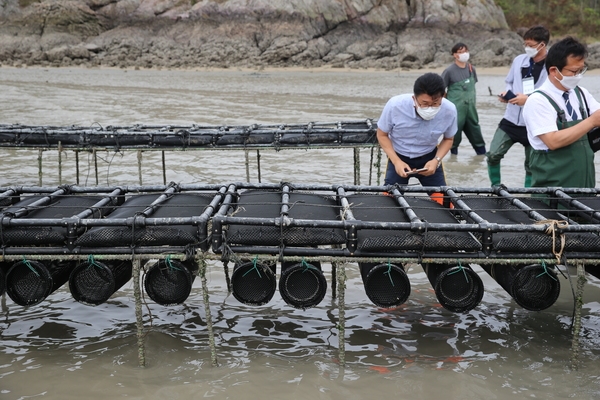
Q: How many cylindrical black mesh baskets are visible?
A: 8